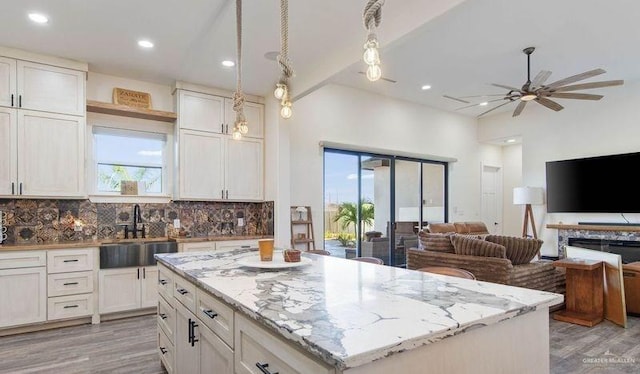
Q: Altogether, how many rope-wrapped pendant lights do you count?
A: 3